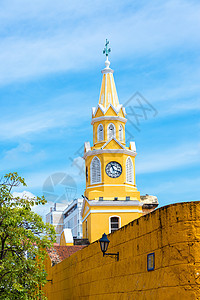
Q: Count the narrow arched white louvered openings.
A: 5